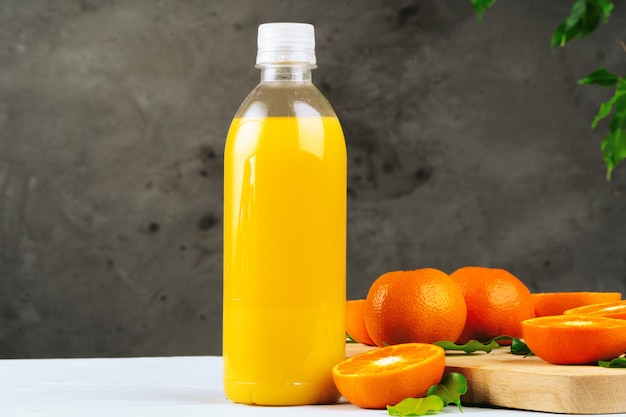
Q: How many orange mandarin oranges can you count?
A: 7